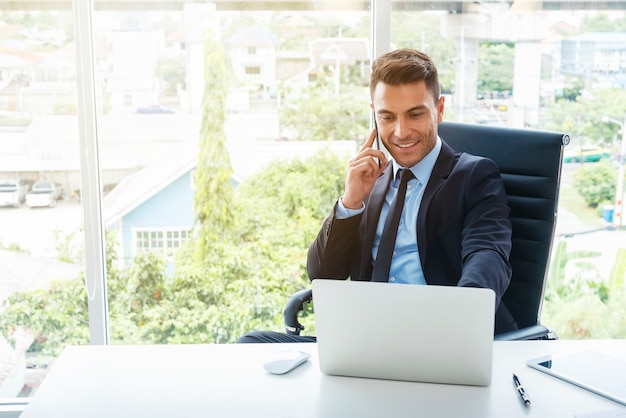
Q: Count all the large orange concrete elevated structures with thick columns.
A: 0